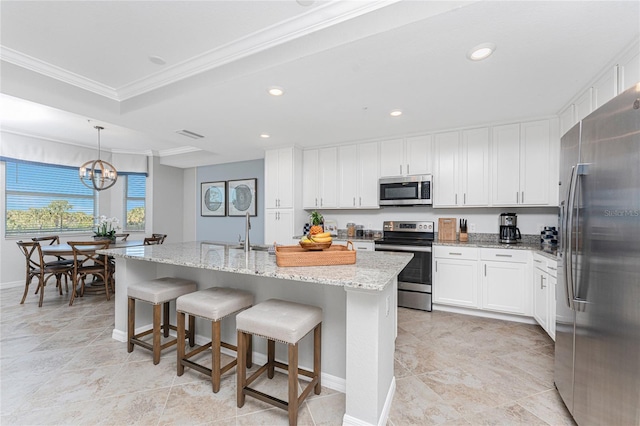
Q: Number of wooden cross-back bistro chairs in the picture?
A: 6